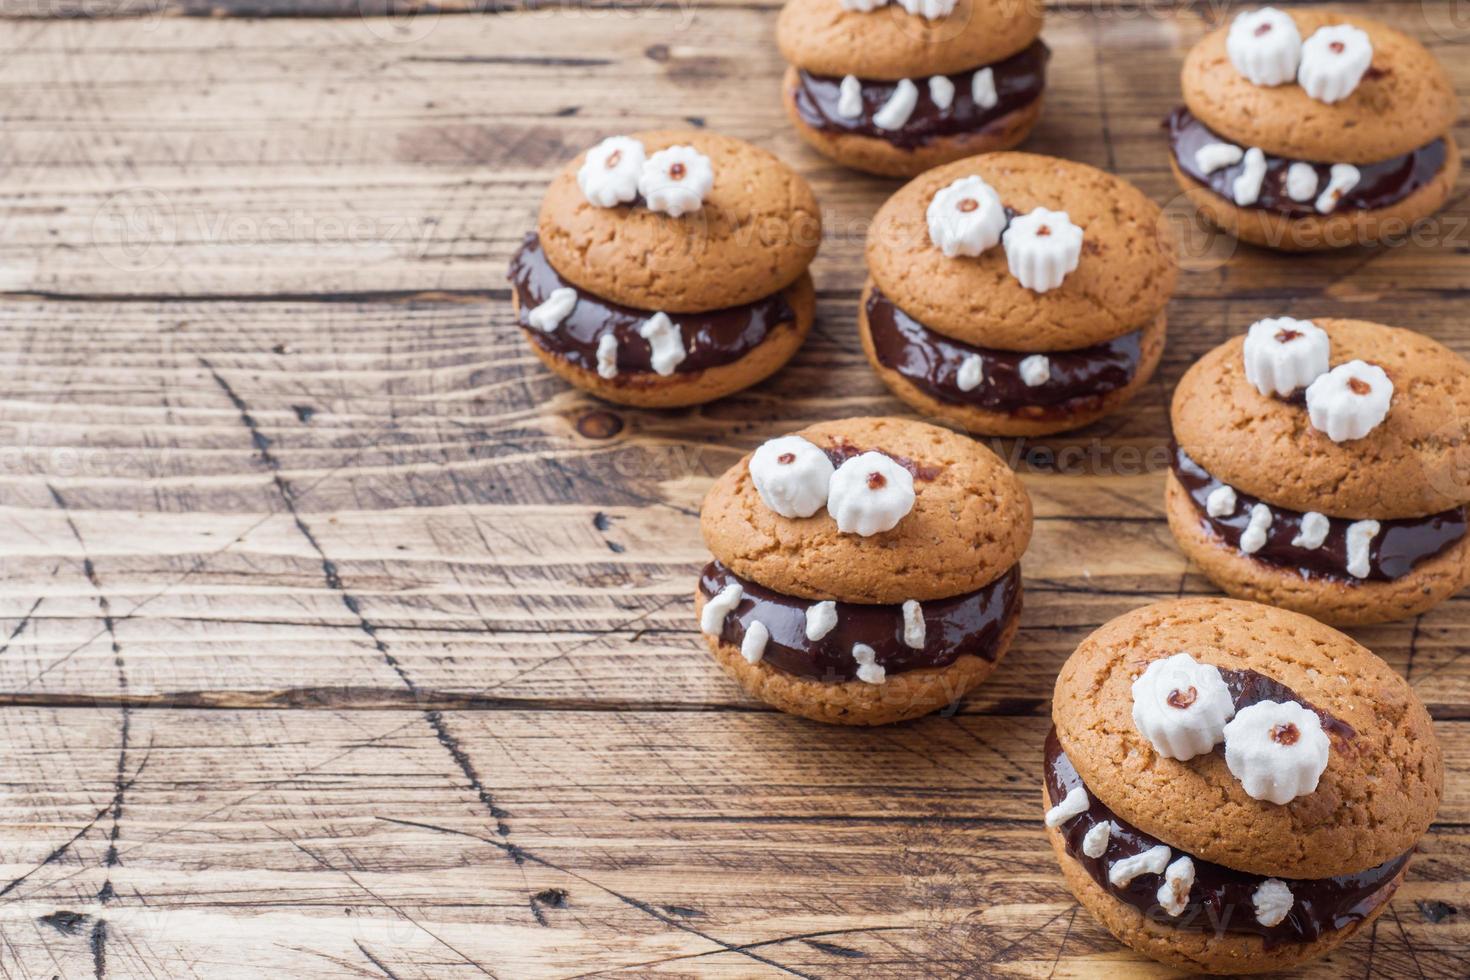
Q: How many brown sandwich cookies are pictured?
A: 7